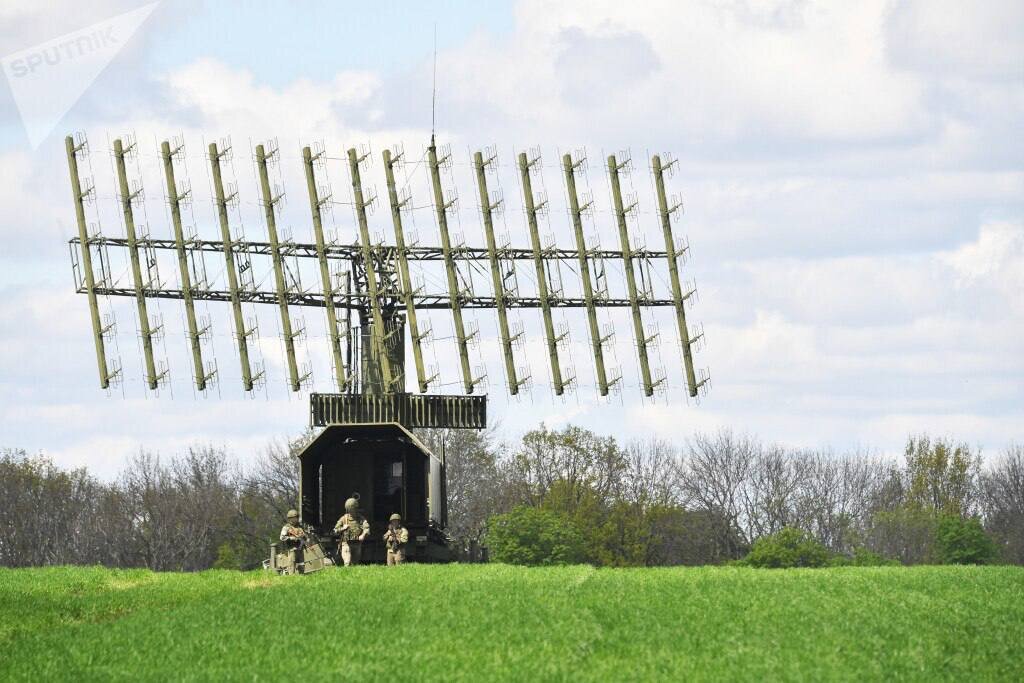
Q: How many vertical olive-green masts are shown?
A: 14